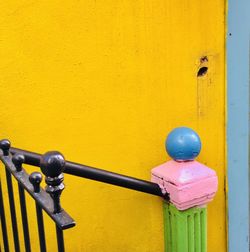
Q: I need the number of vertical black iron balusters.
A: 5